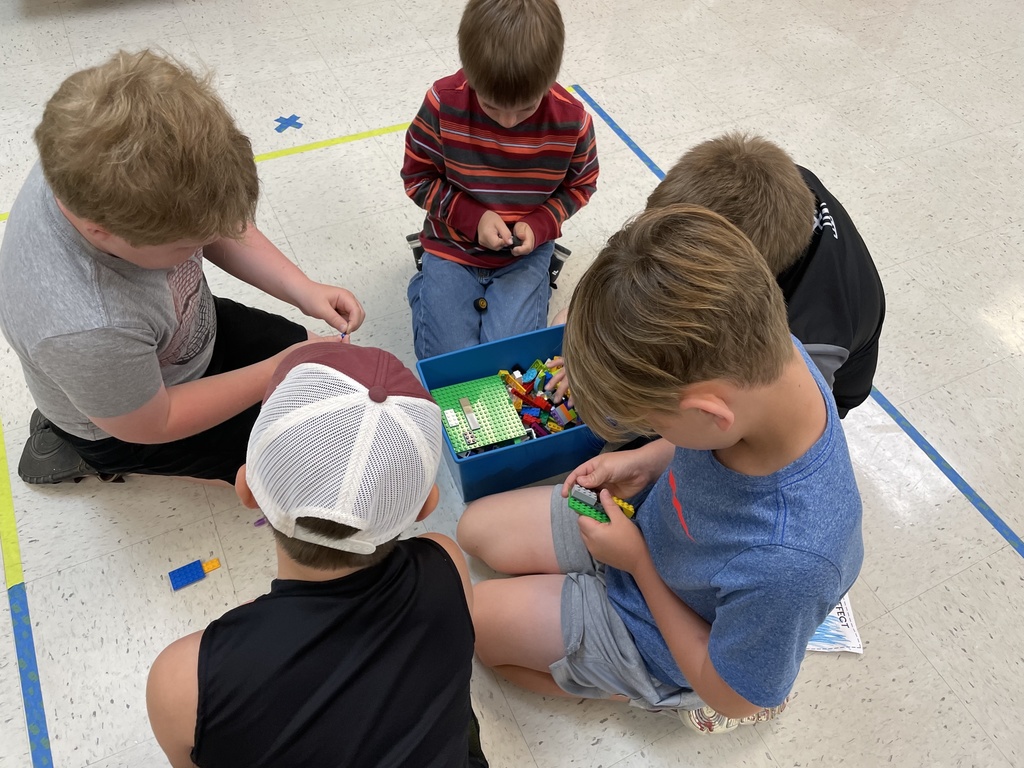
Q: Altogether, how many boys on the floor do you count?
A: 5